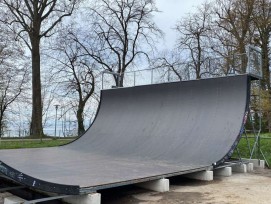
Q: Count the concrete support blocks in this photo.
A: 8